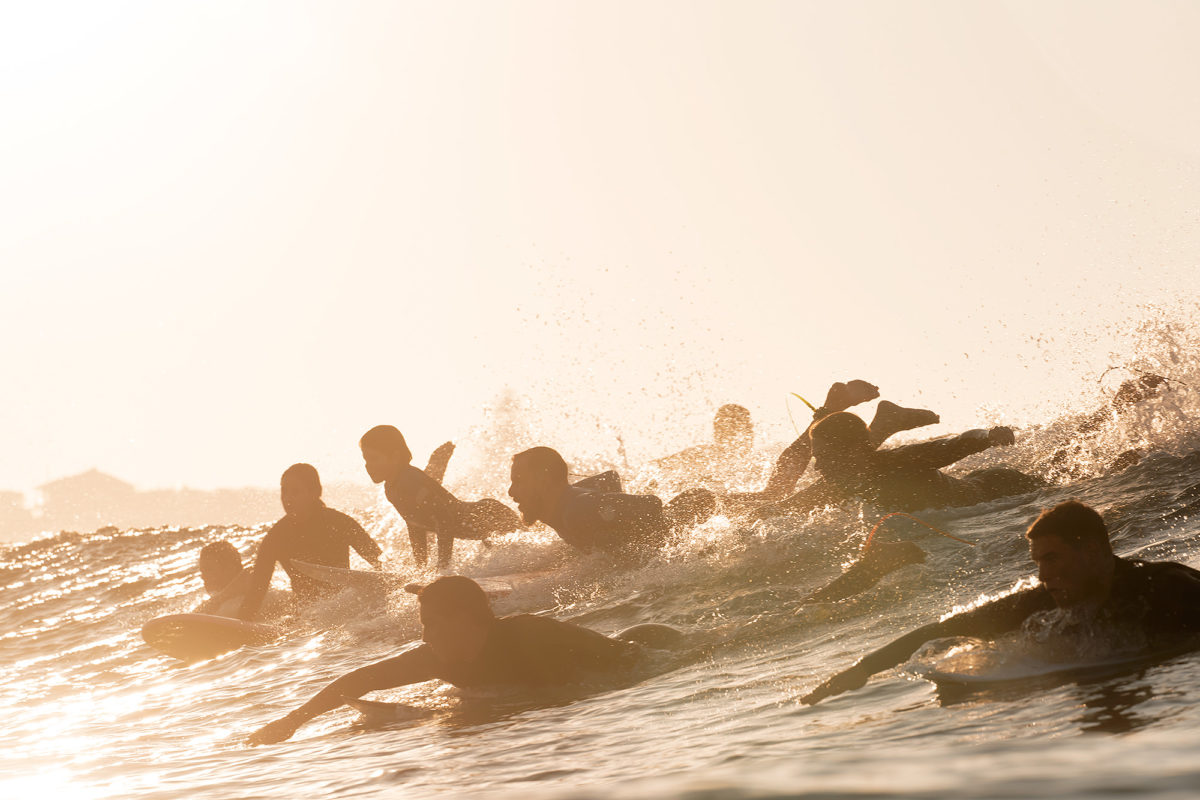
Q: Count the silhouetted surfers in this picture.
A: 8